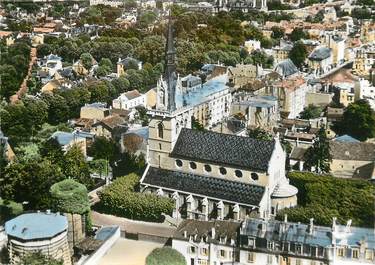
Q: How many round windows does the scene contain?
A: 6